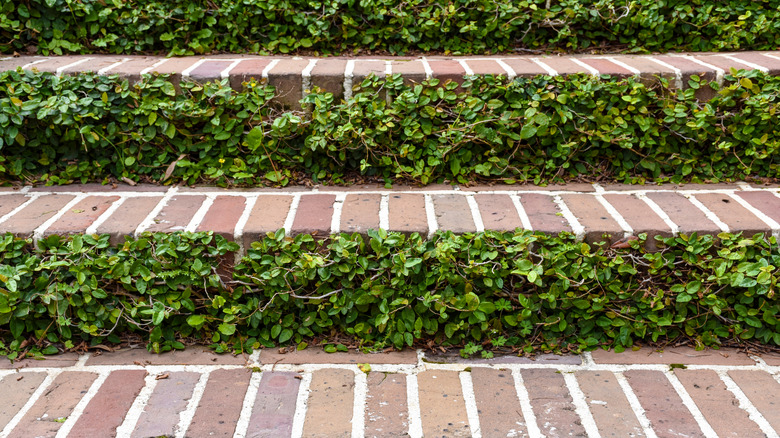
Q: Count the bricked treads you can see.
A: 3